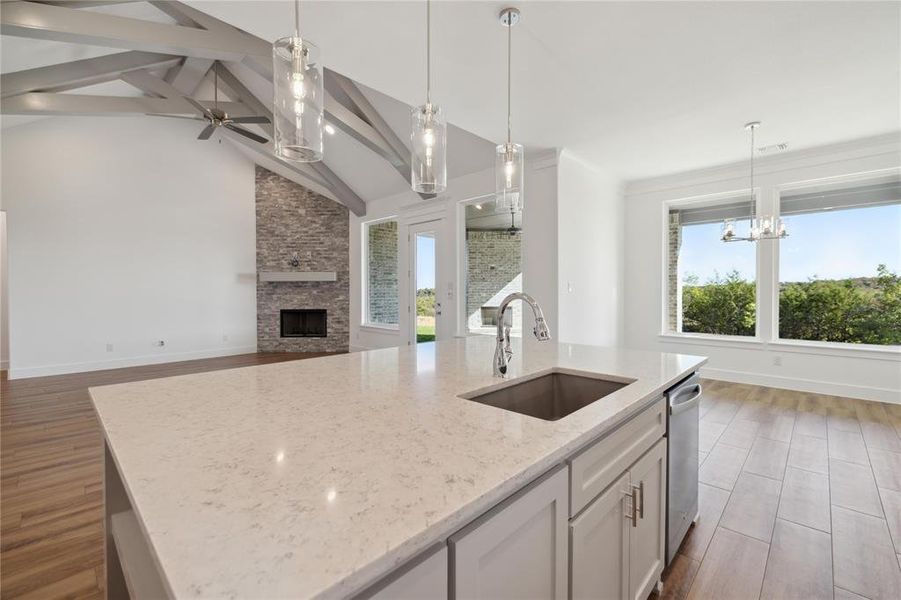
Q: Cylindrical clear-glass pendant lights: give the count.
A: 3